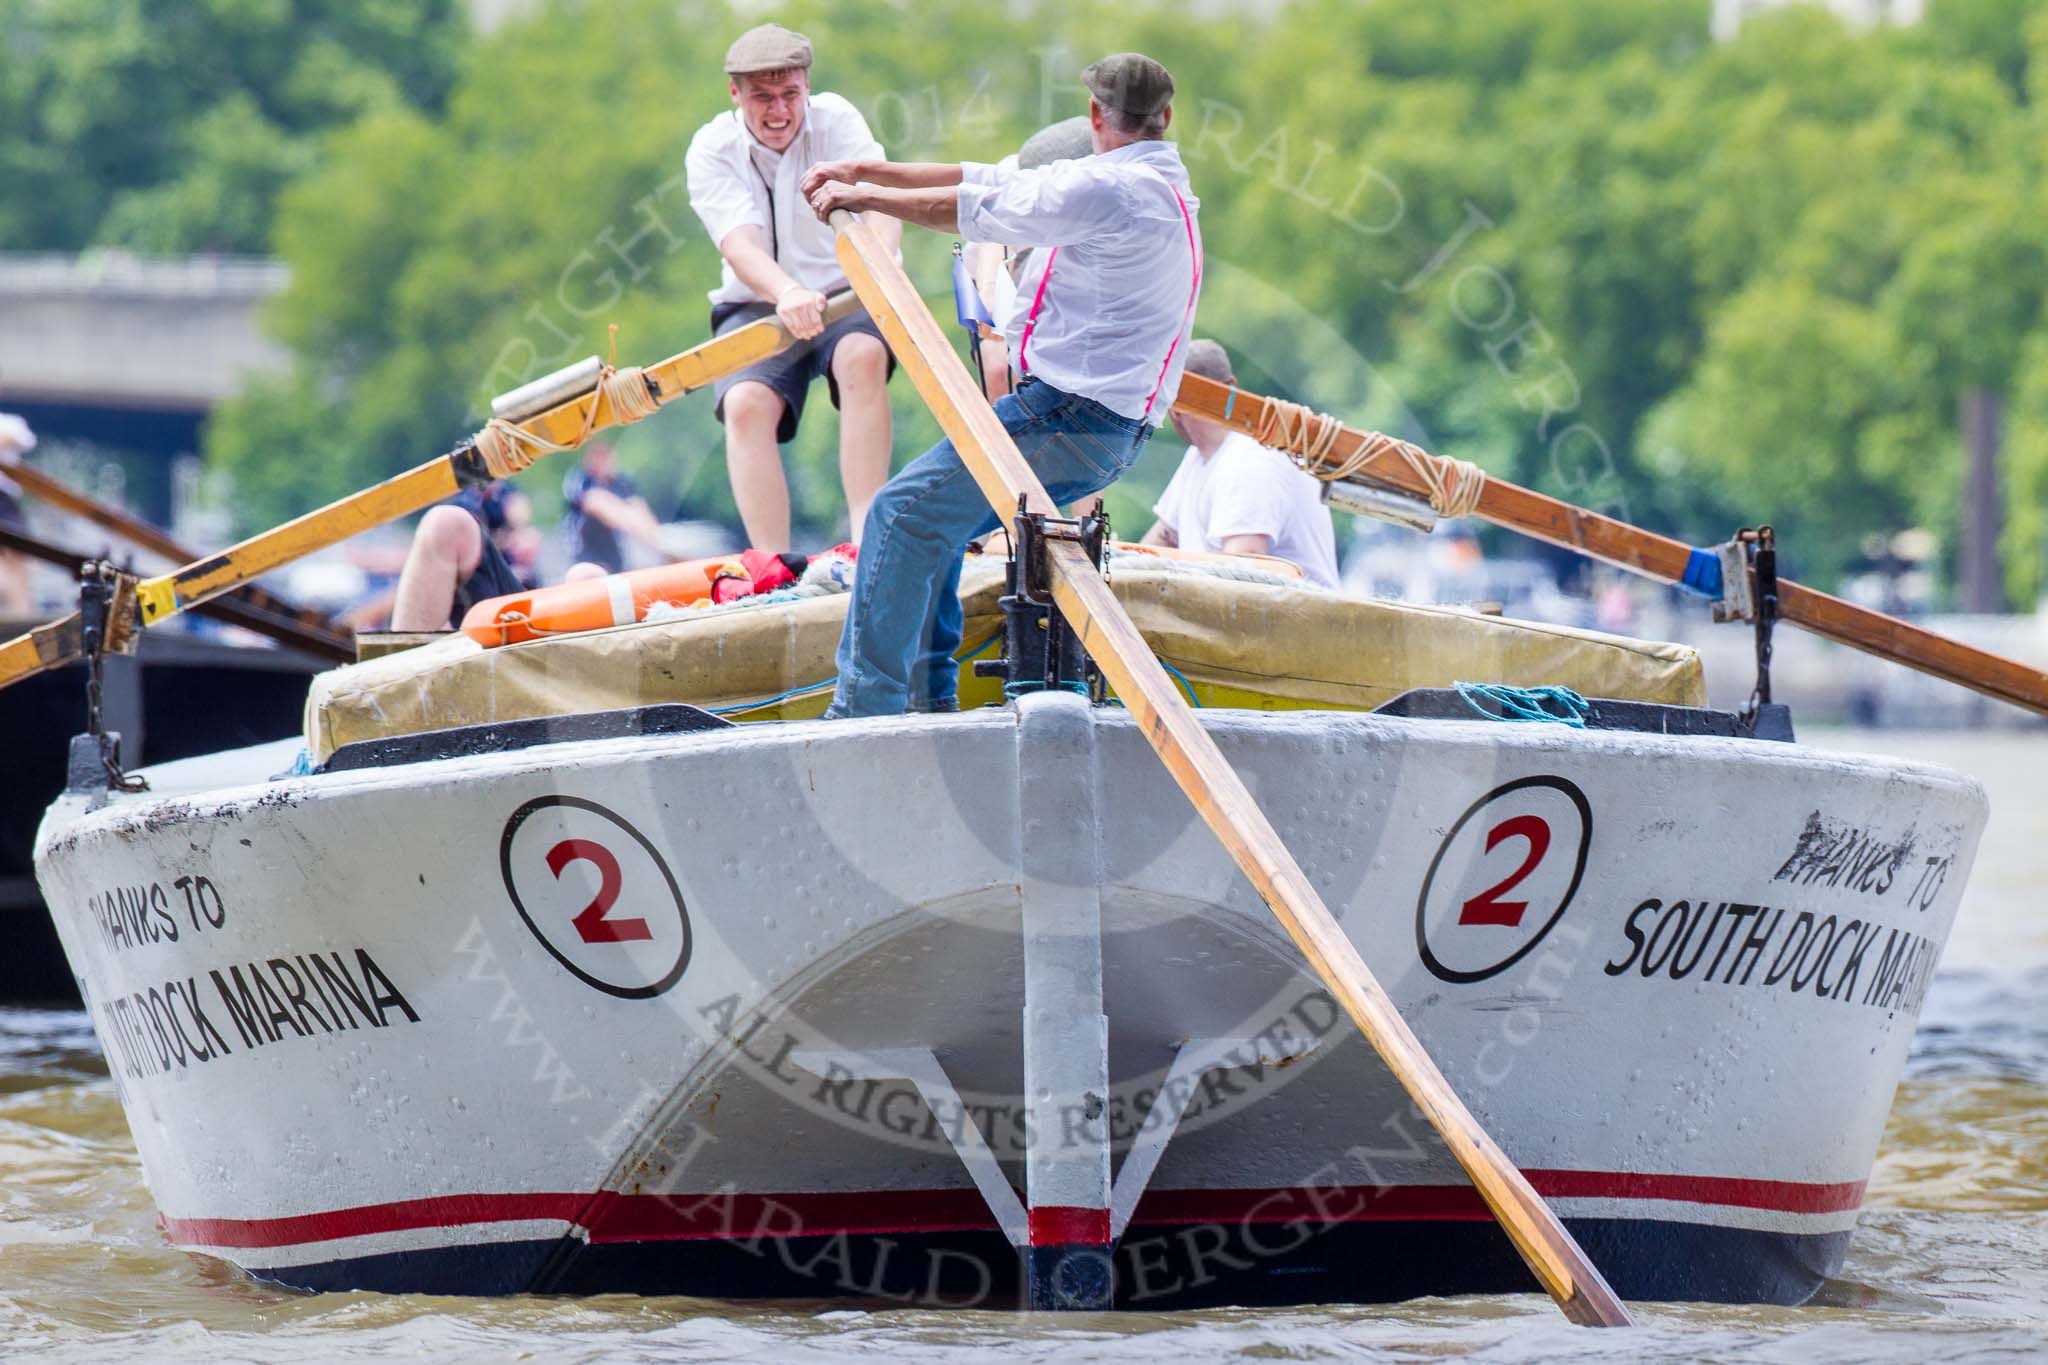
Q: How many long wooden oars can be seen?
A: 5